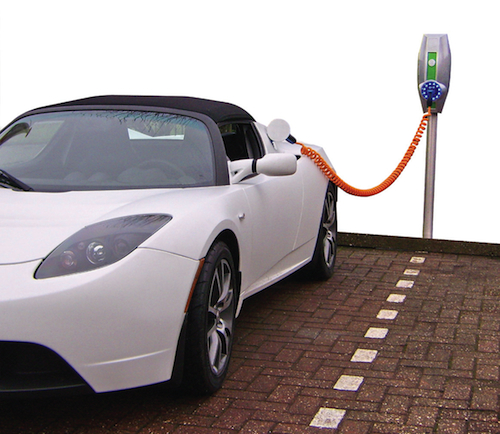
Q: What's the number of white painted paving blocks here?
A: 9